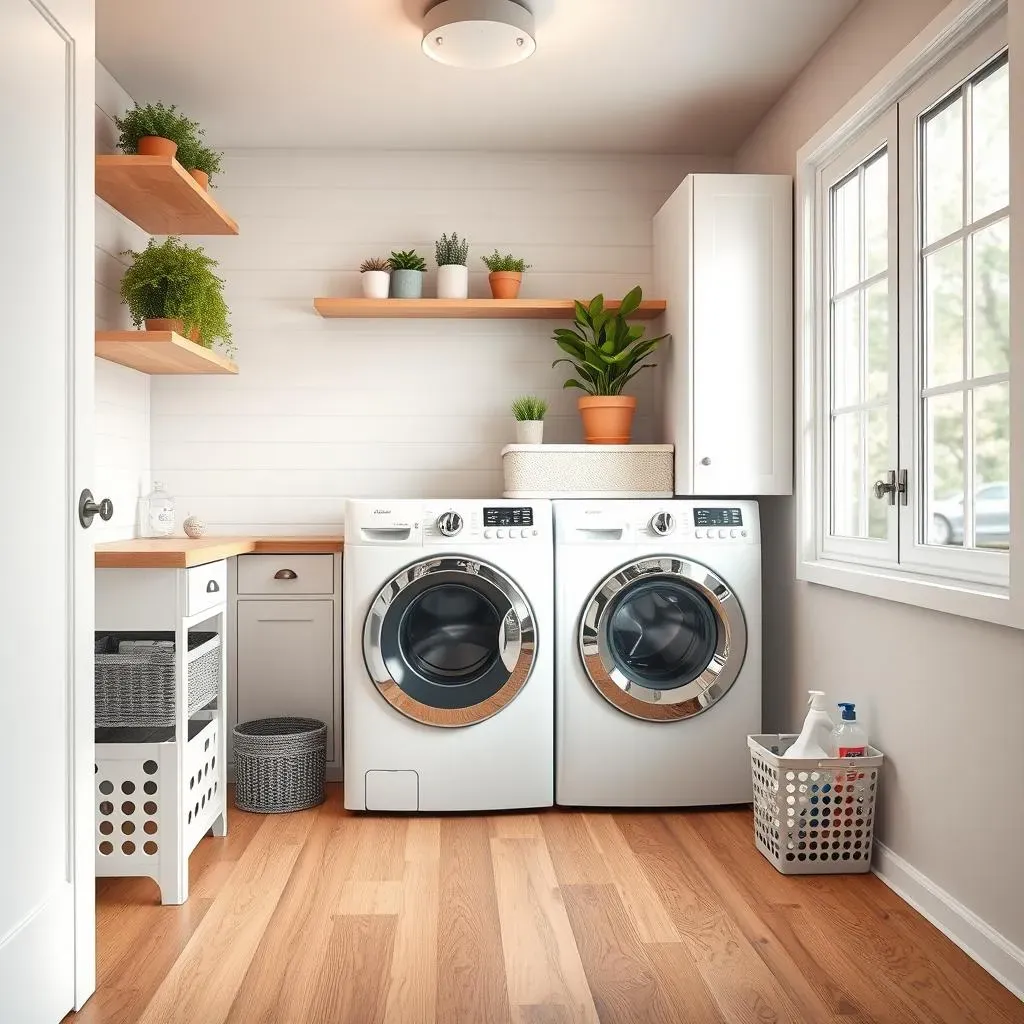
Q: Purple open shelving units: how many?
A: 0